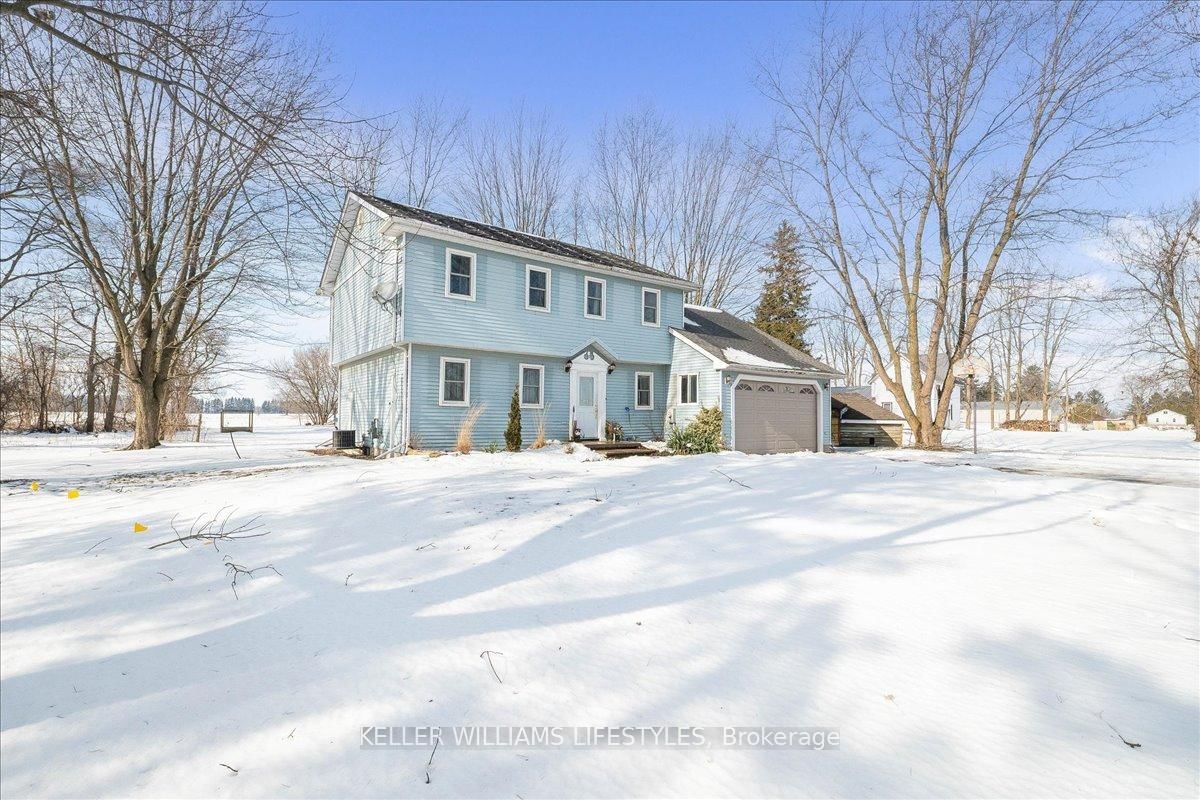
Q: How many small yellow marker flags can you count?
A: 3